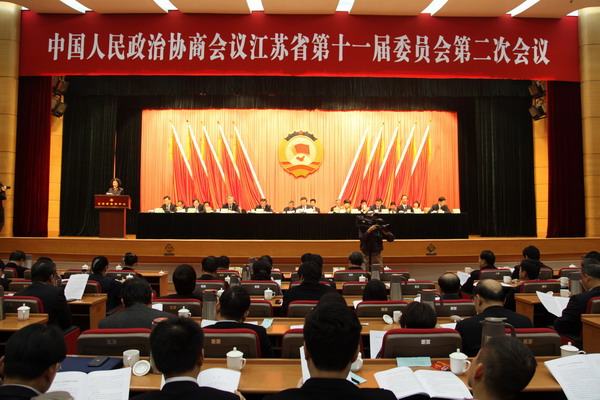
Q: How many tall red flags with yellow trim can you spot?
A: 10